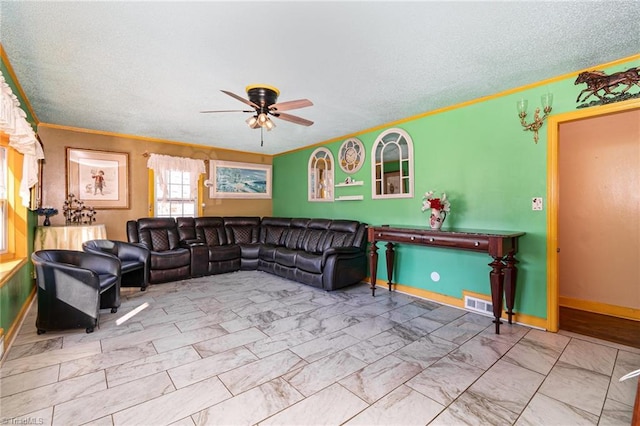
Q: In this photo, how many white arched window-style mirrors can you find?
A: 2